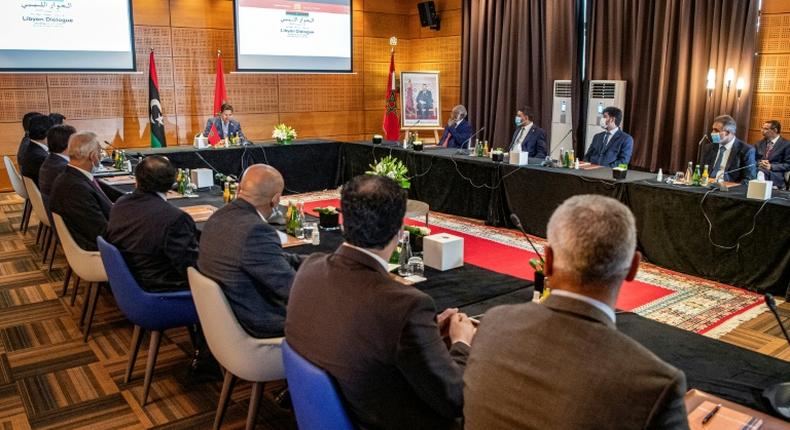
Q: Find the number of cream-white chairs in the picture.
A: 4